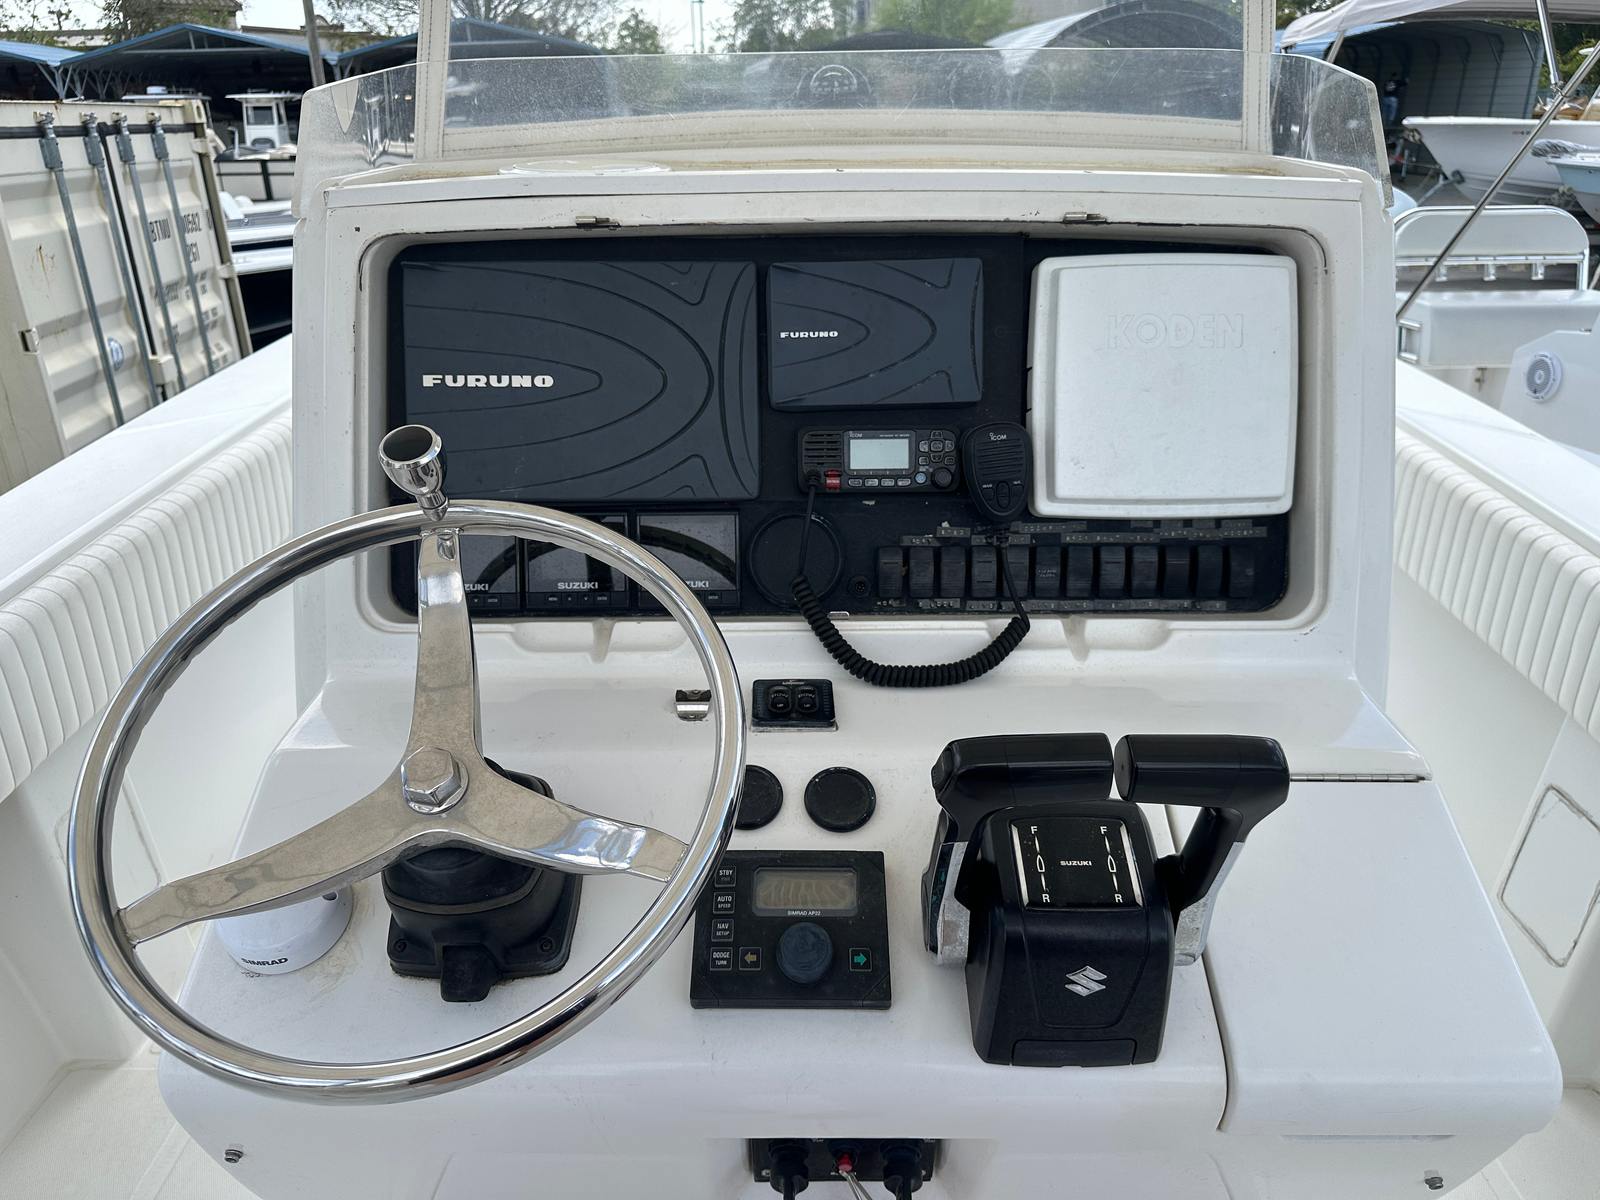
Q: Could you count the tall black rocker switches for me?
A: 12